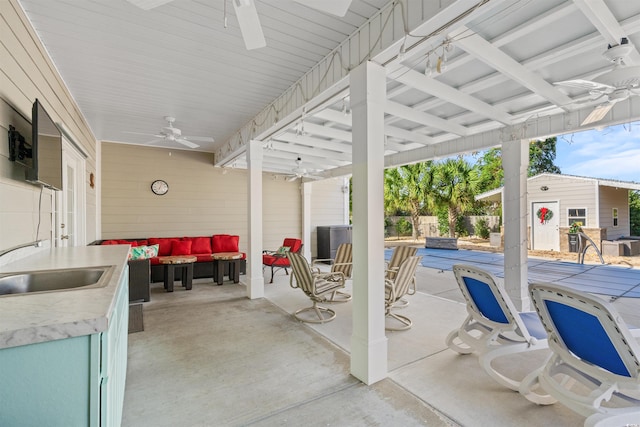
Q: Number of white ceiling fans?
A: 4